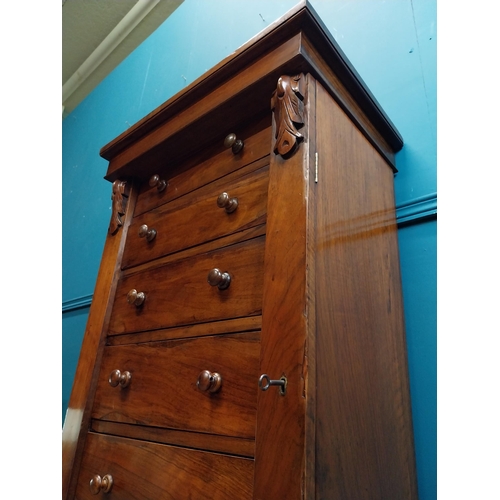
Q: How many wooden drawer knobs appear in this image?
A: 9